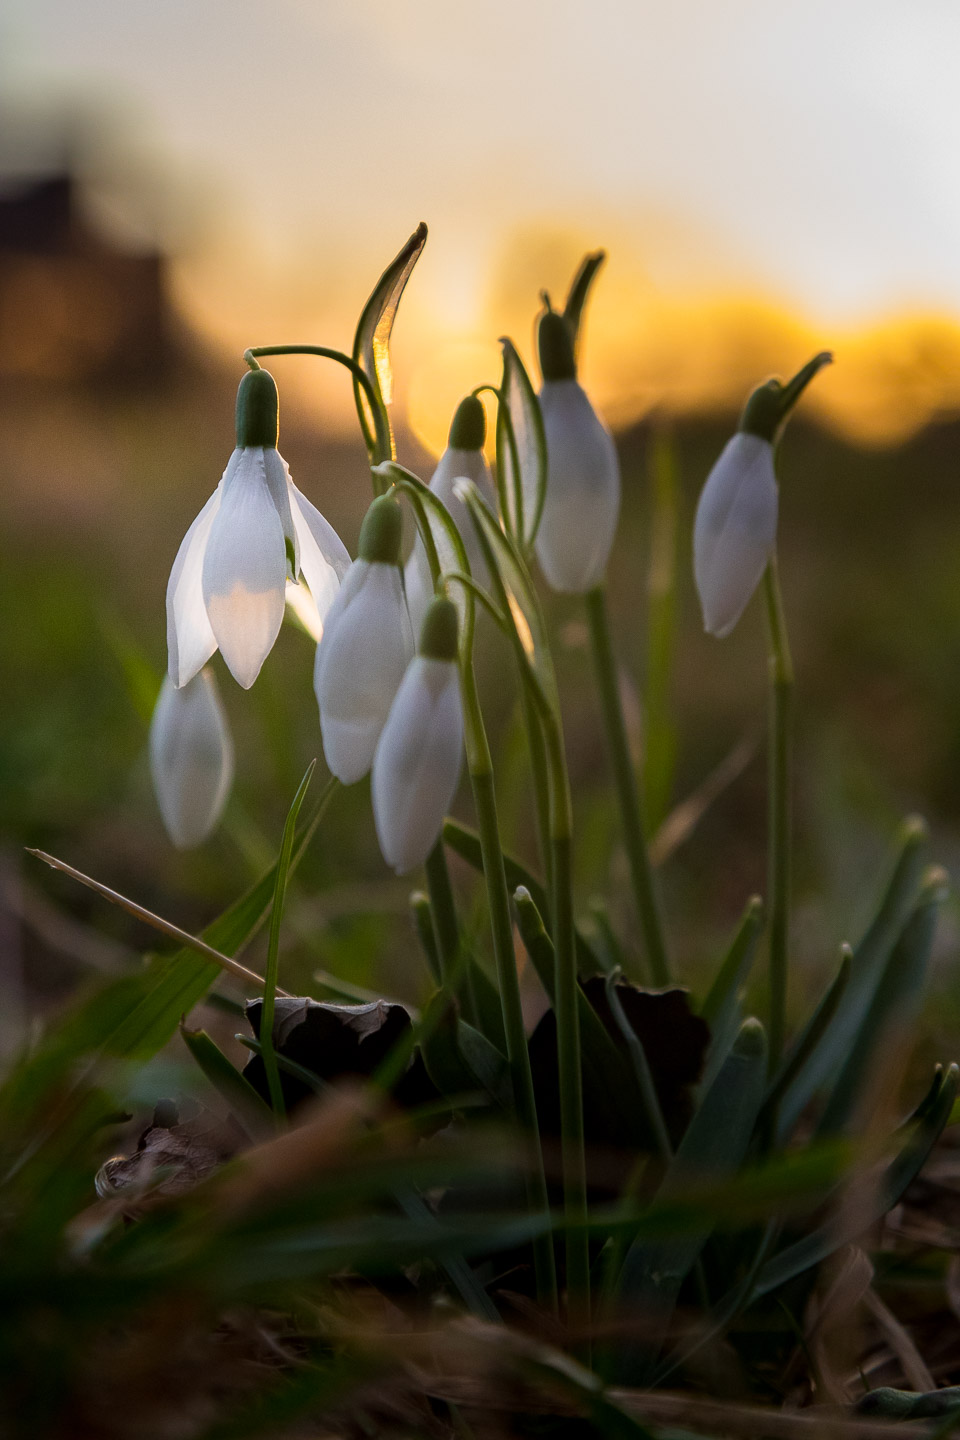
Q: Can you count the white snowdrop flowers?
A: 7